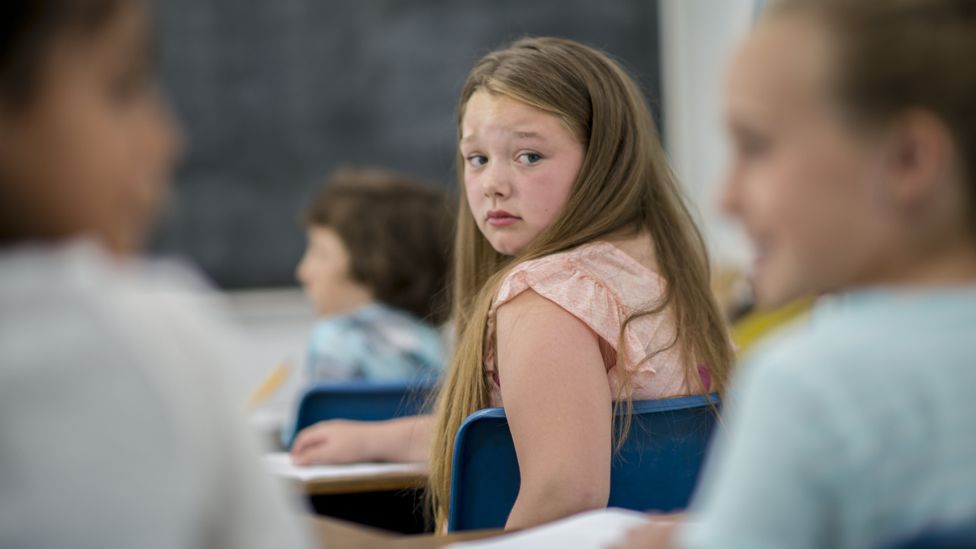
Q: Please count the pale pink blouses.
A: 1